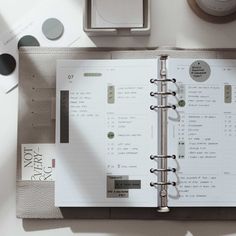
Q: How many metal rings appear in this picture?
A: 6